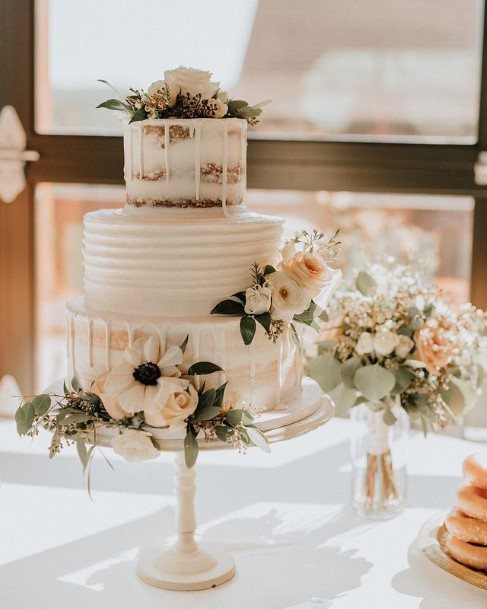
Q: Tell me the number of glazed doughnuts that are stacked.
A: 4